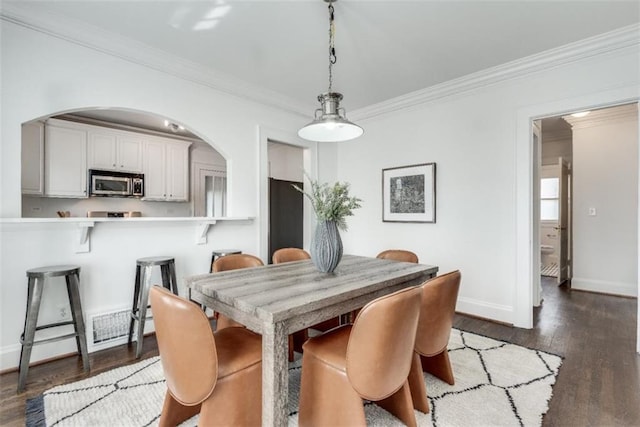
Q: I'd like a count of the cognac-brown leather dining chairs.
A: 6